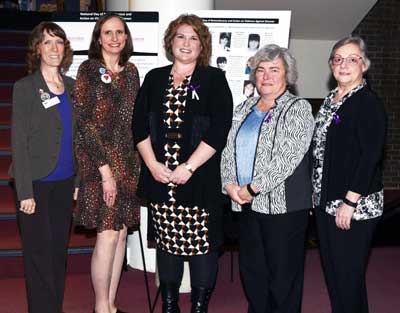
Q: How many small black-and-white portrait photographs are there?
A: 4